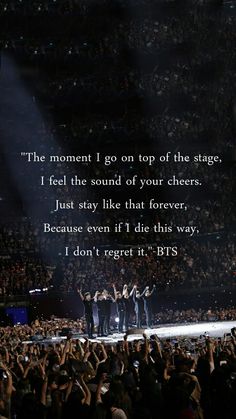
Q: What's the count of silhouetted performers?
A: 7